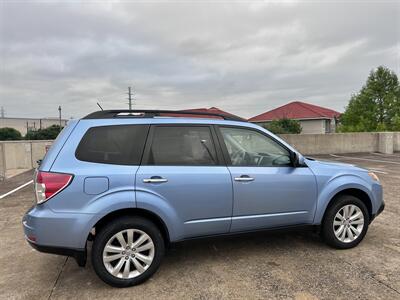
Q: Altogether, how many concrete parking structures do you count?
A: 1